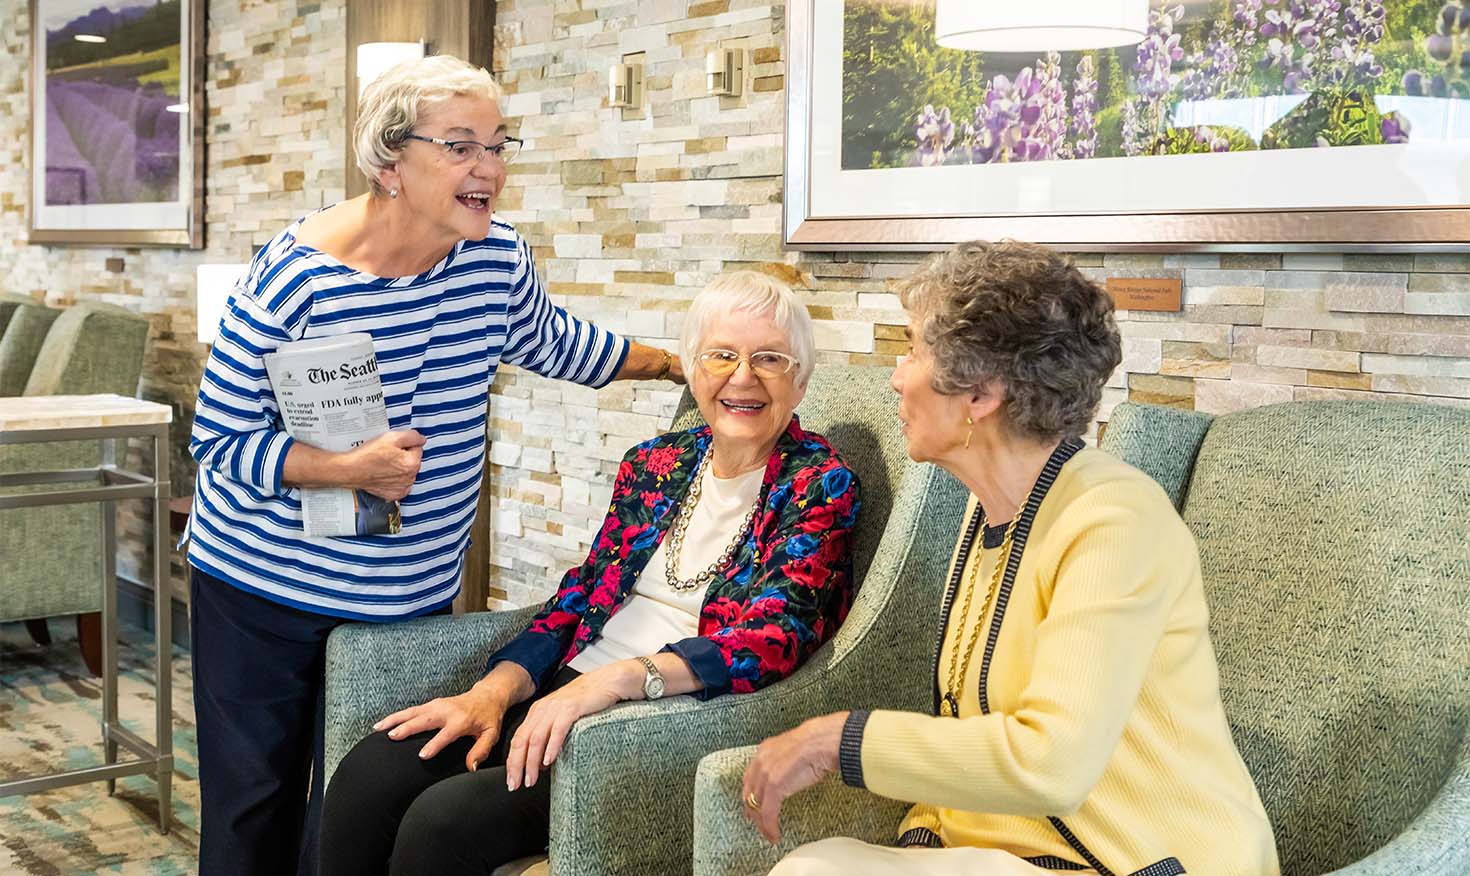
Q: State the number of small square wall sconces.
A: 2